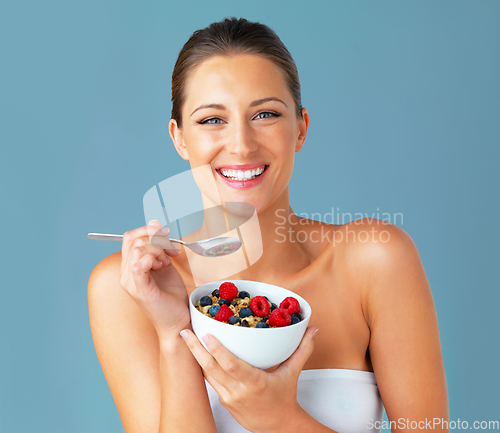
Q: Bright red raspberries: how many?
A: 5